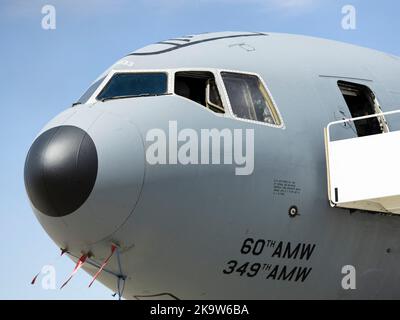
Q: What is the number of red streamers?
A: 3